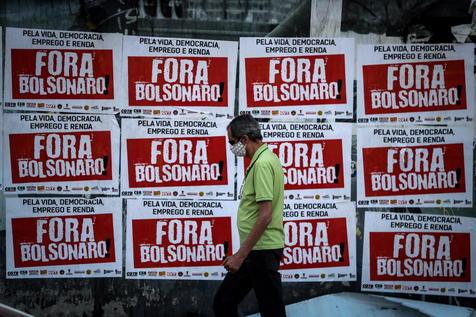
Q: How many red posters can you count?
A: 12